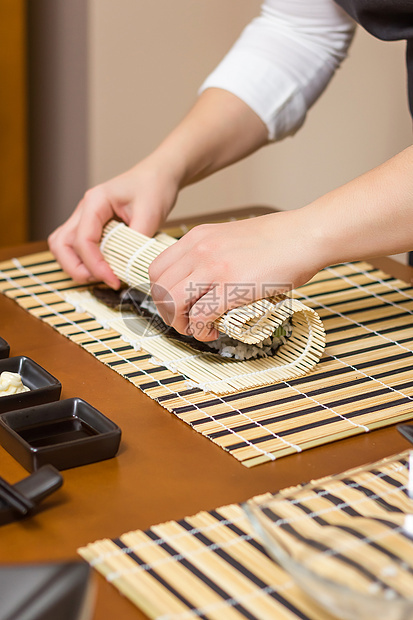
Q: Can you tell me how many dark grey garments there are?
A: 1